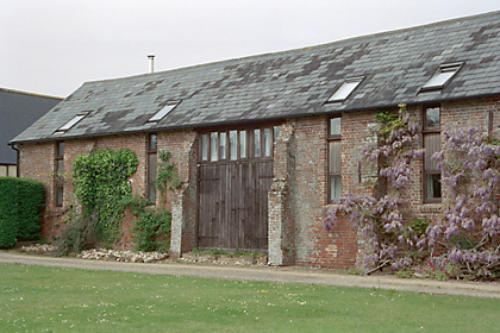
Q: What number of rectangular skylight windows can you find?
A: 4